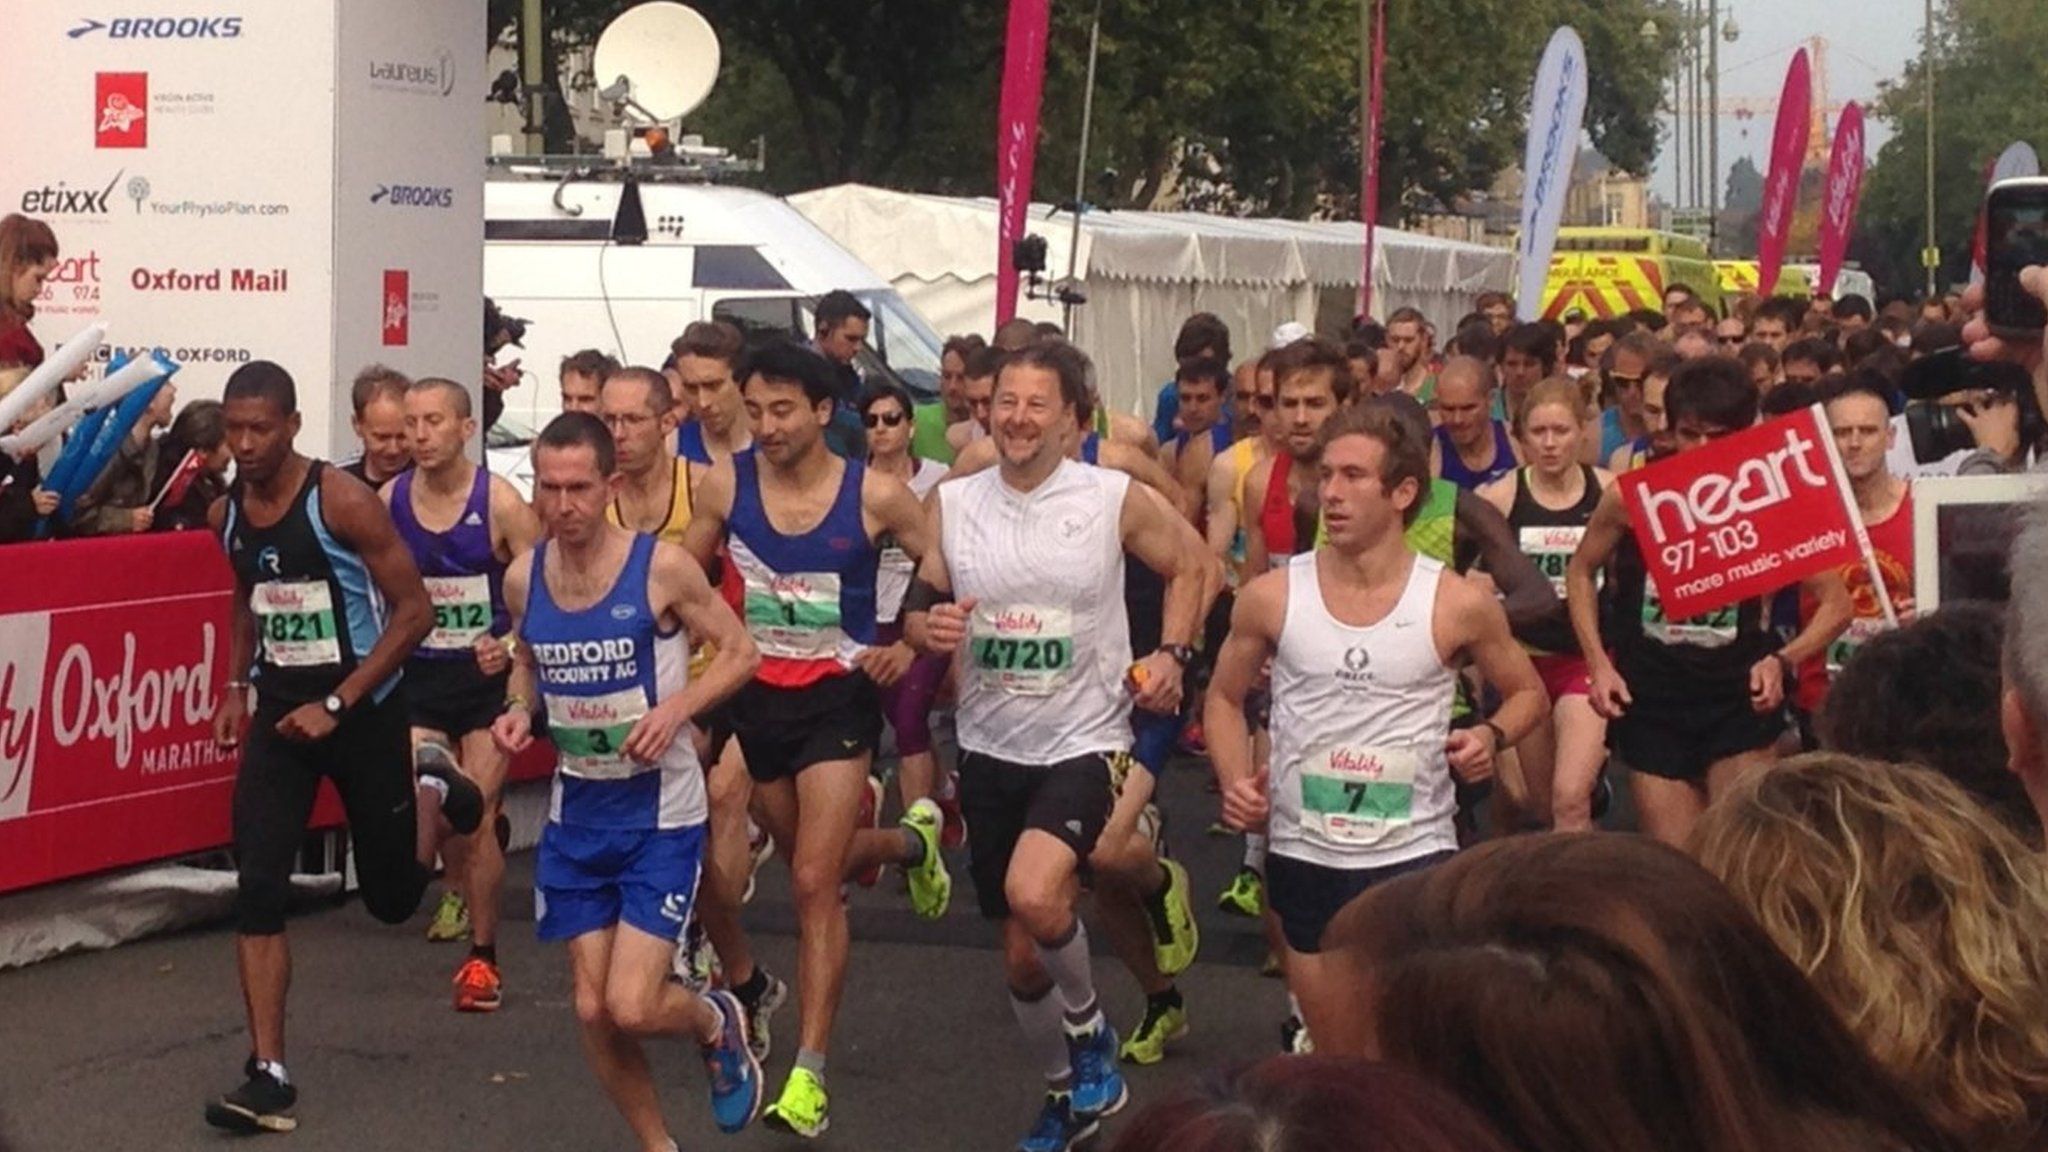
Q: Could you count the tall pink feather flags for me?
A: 4